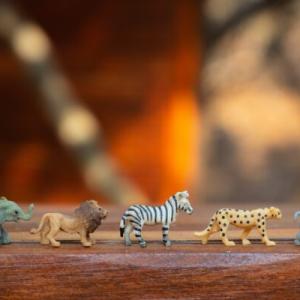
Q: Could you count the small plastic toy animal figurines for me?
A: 5